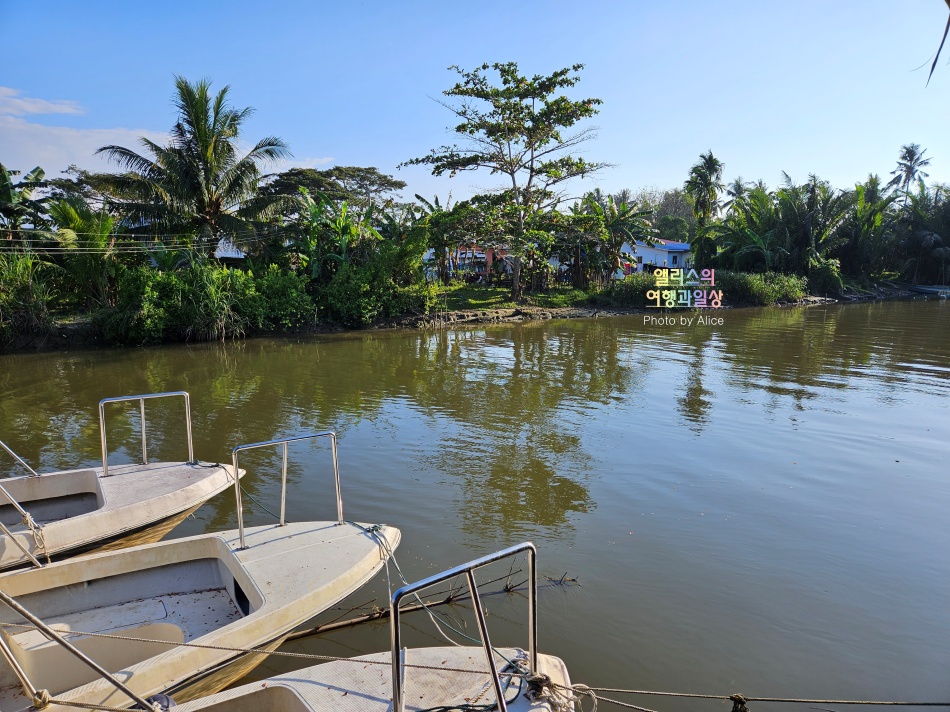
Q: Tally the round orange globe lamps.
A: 0